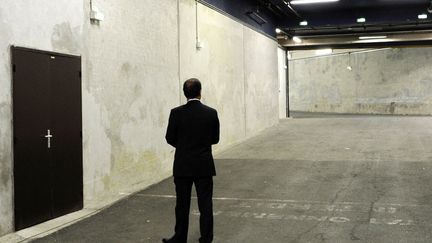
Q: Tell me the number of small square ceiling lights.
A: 3